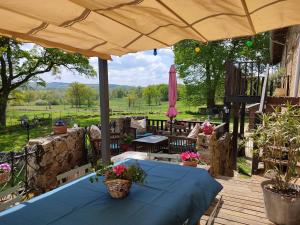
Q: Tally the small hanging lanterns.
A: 3